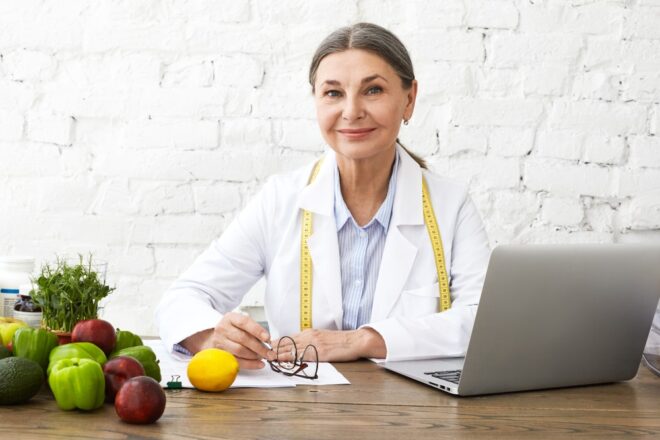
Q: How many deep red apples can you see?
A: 3